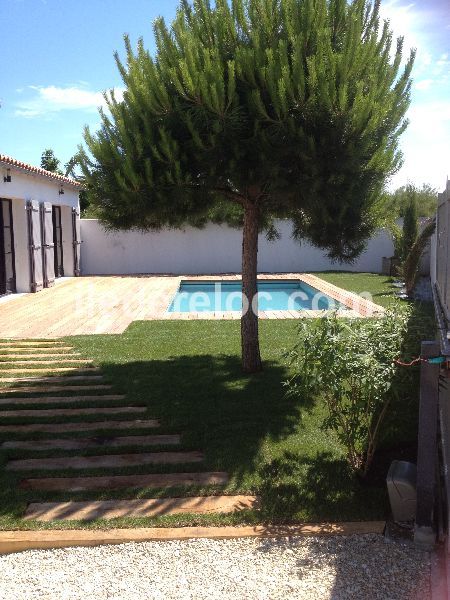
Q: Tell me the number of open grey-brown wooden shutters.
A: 3